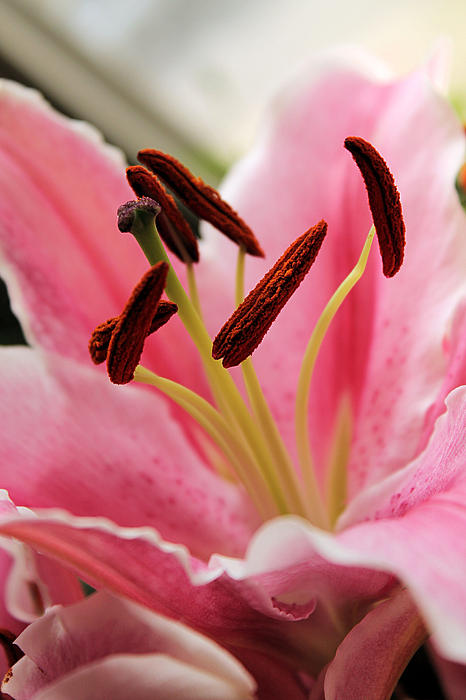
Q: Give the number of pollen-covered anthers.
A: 6